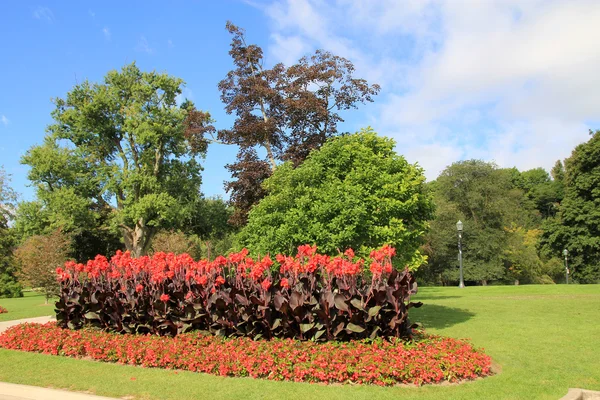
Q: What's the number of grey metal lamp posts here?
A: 2